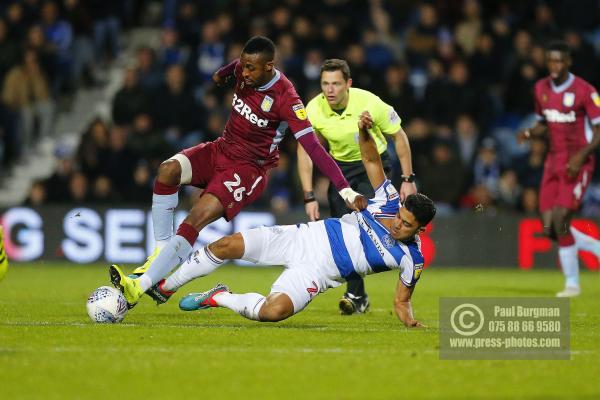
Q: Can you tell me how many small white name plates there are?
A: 0